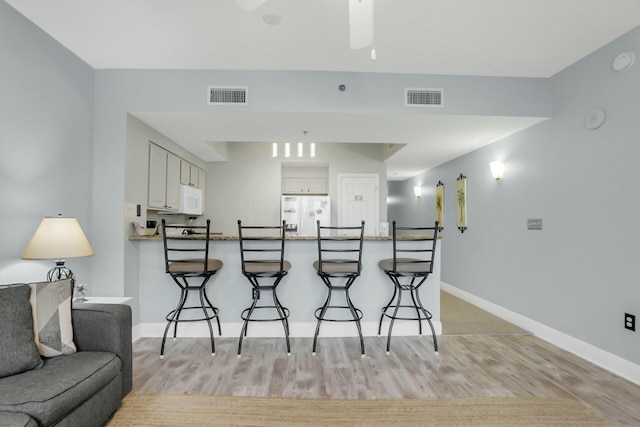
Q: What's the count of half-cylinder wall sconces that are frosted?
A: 2